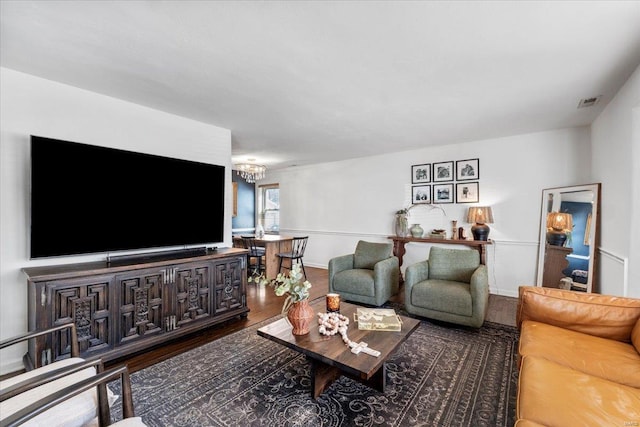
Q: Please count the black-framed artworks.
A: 6